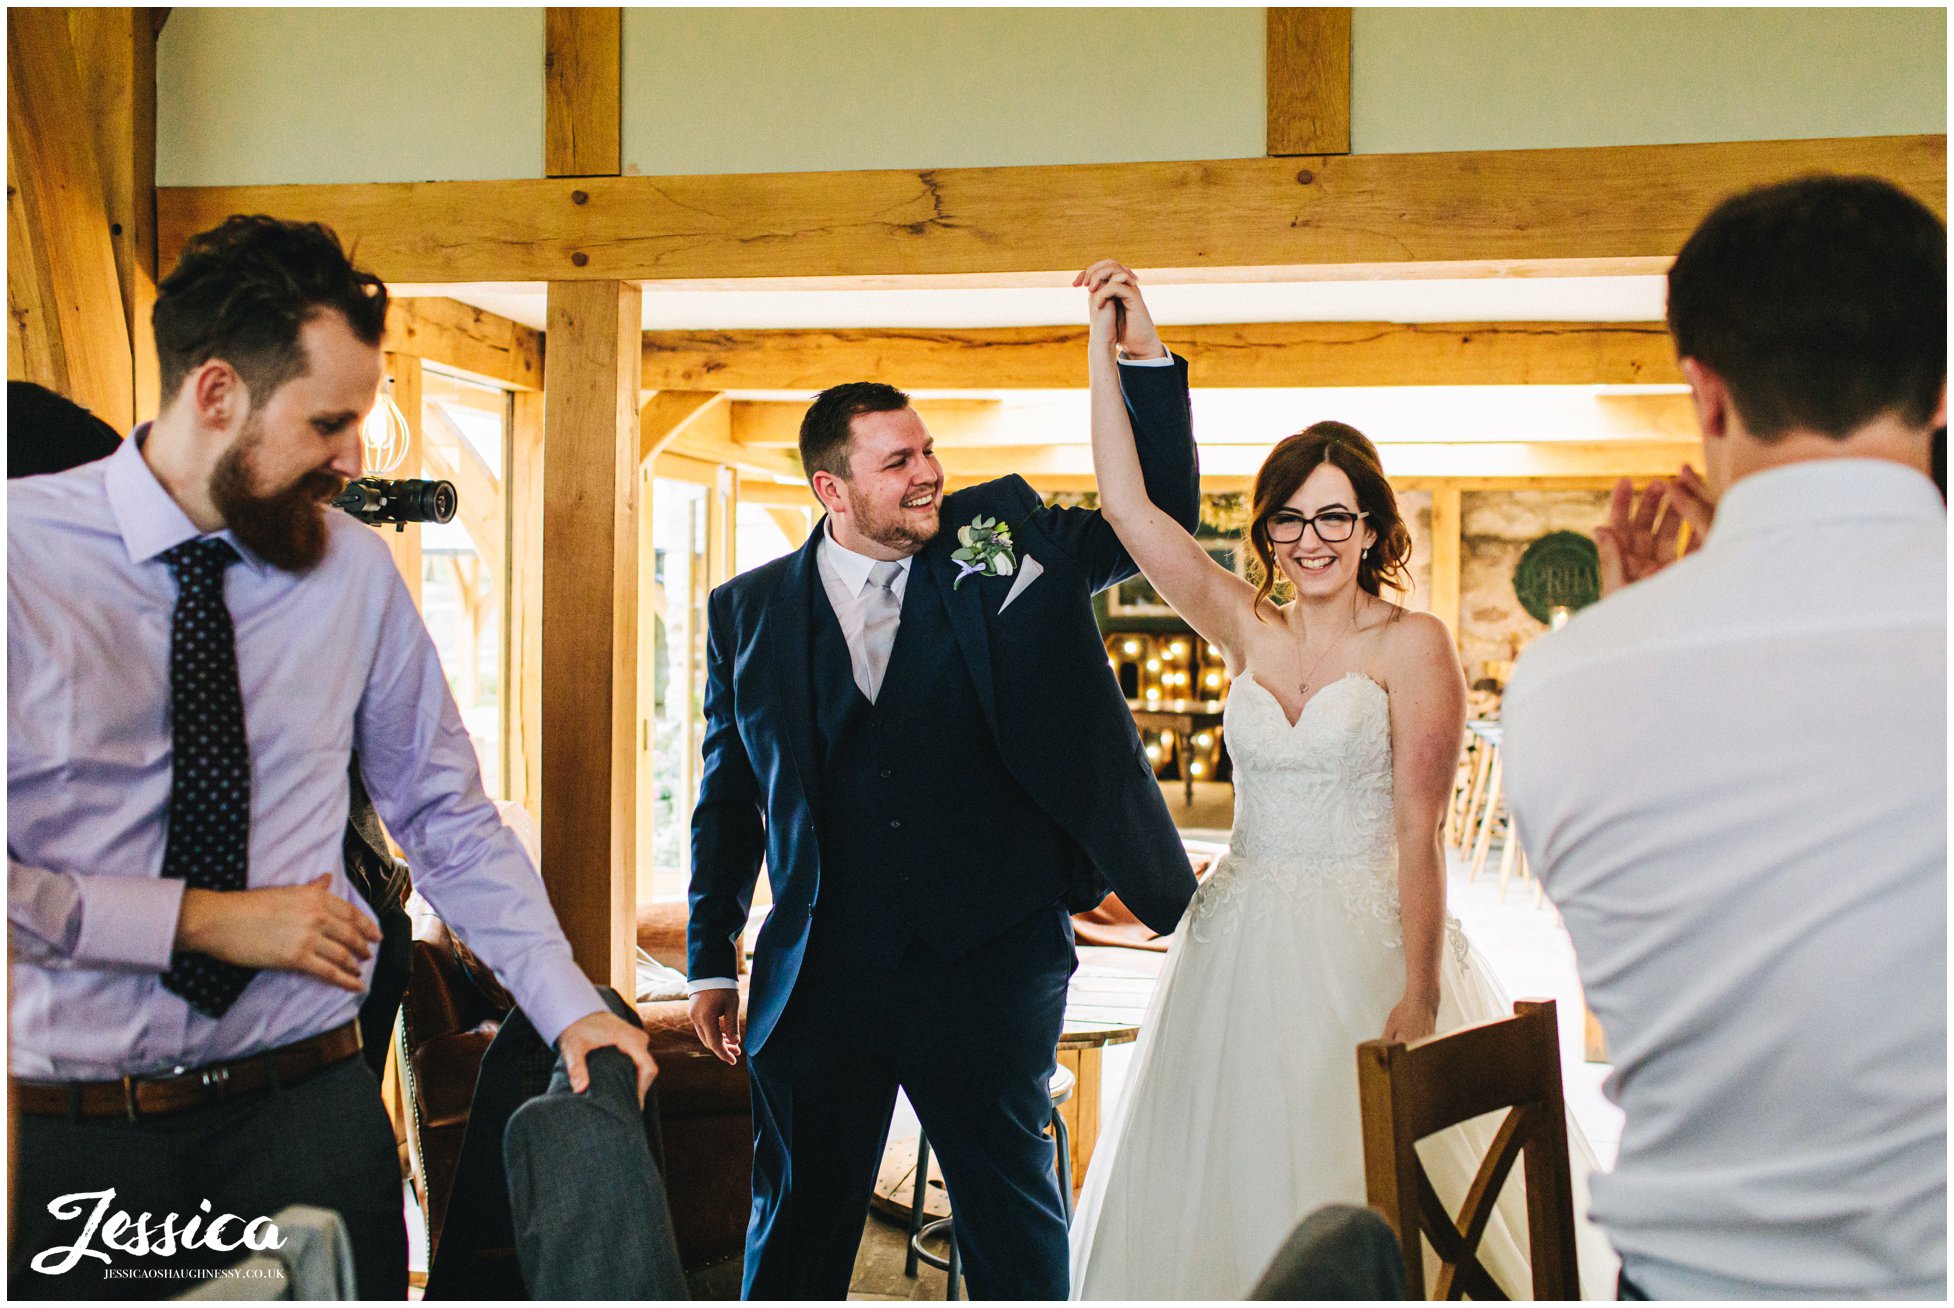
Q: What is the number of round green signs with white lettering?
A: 1